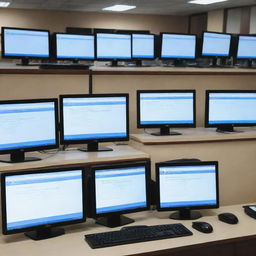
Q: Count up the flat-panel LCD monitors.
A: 14